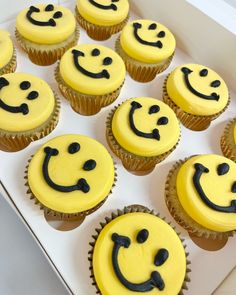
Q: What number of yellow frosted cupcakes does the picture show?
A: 12